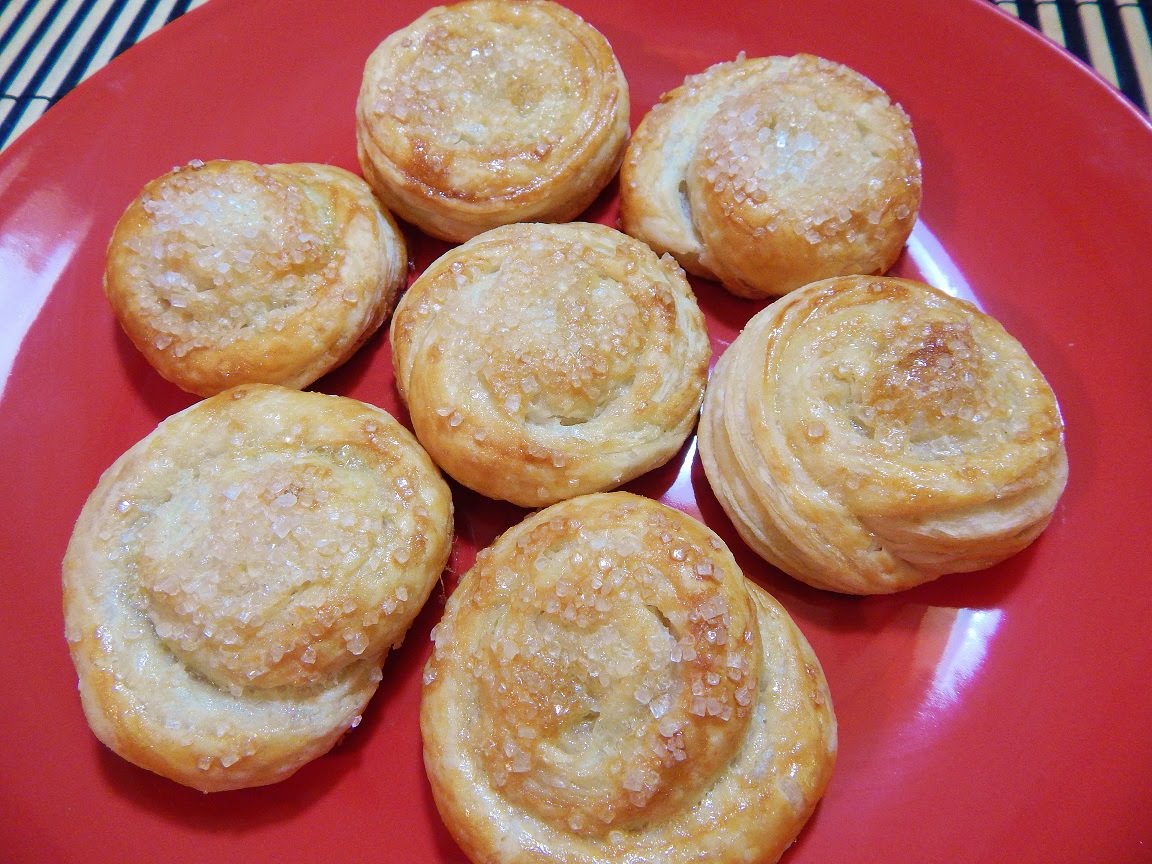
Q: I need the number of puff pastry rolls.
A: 7